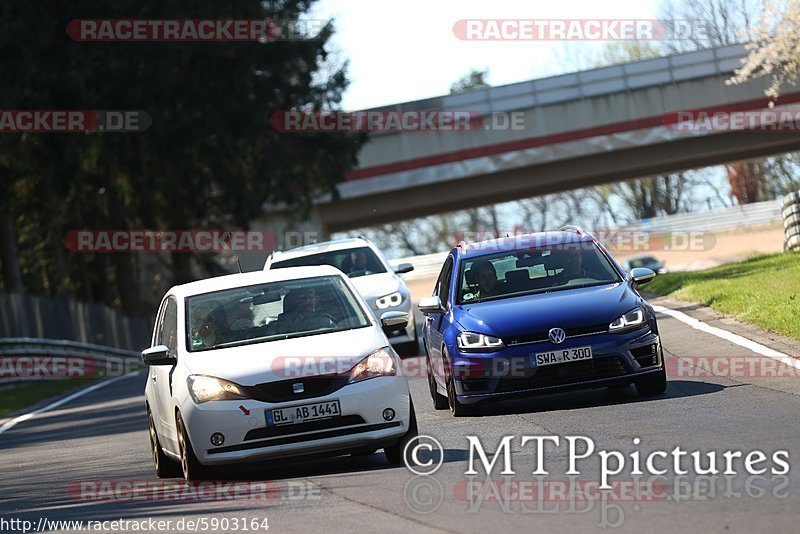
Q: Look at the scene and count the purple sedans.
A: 0